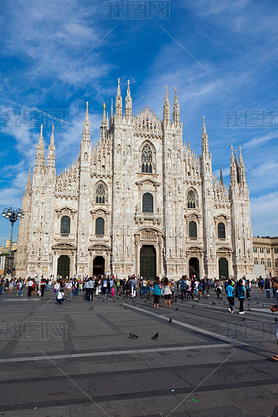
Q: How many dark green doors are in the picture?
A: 3